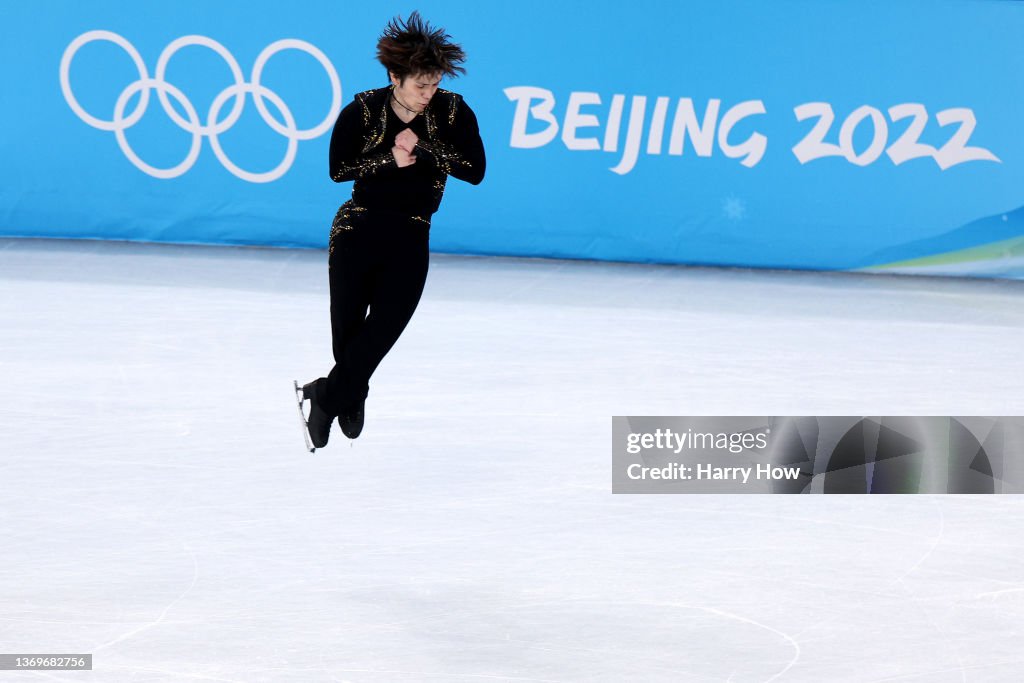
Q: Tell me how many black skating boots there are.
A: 2